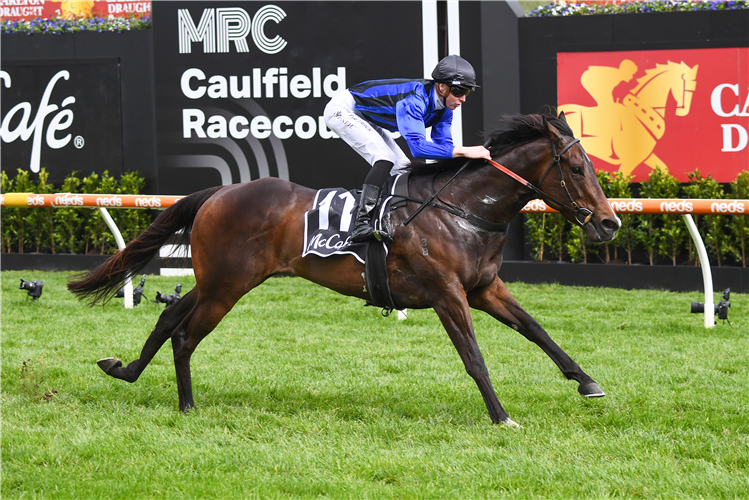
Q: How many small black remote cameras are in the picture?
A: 4